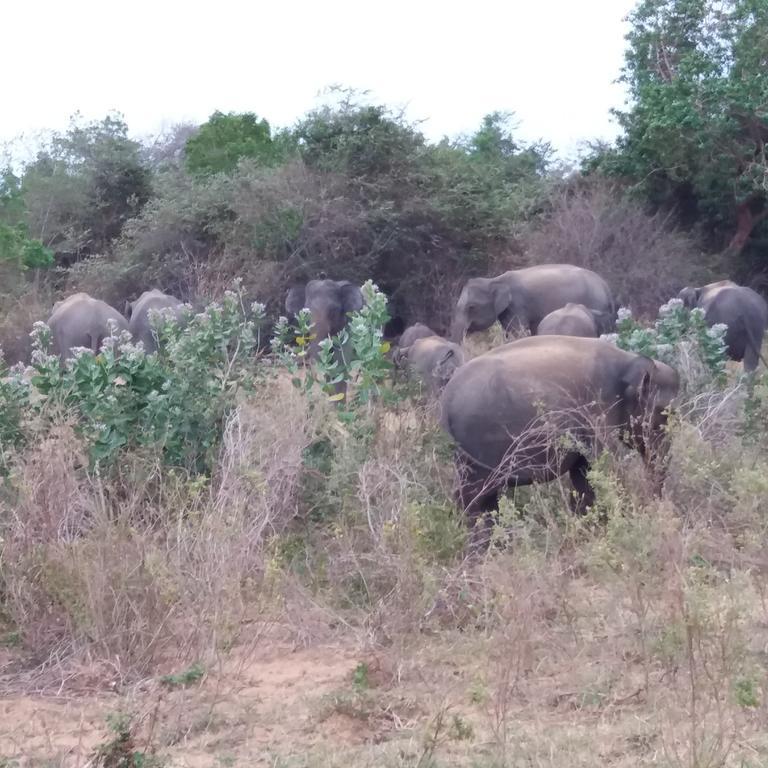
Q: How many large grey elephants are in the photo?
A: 6